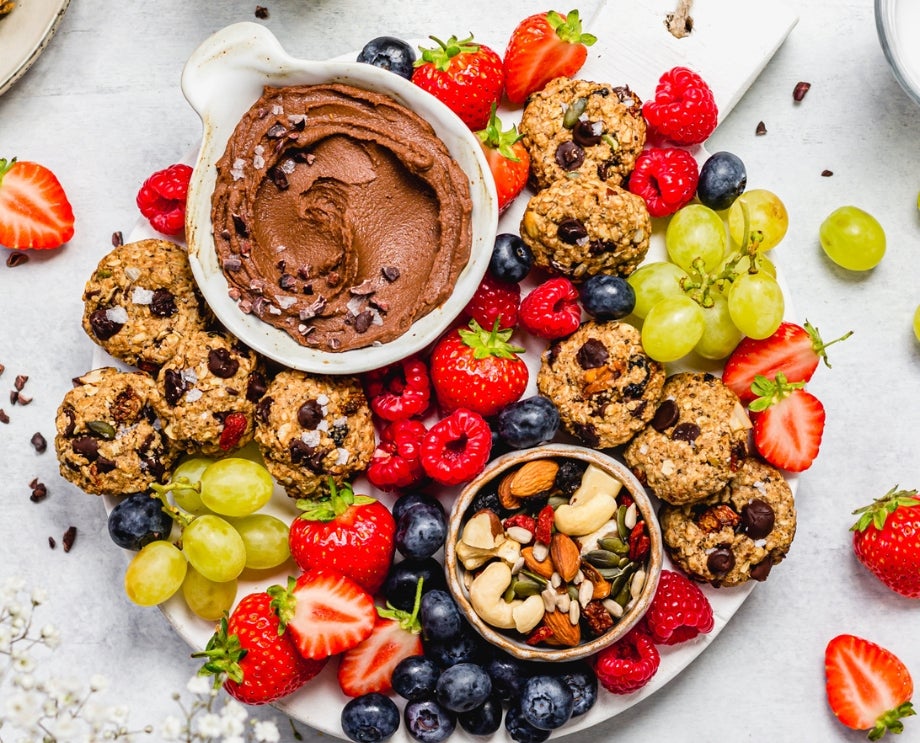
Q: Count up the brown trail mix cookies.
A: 9